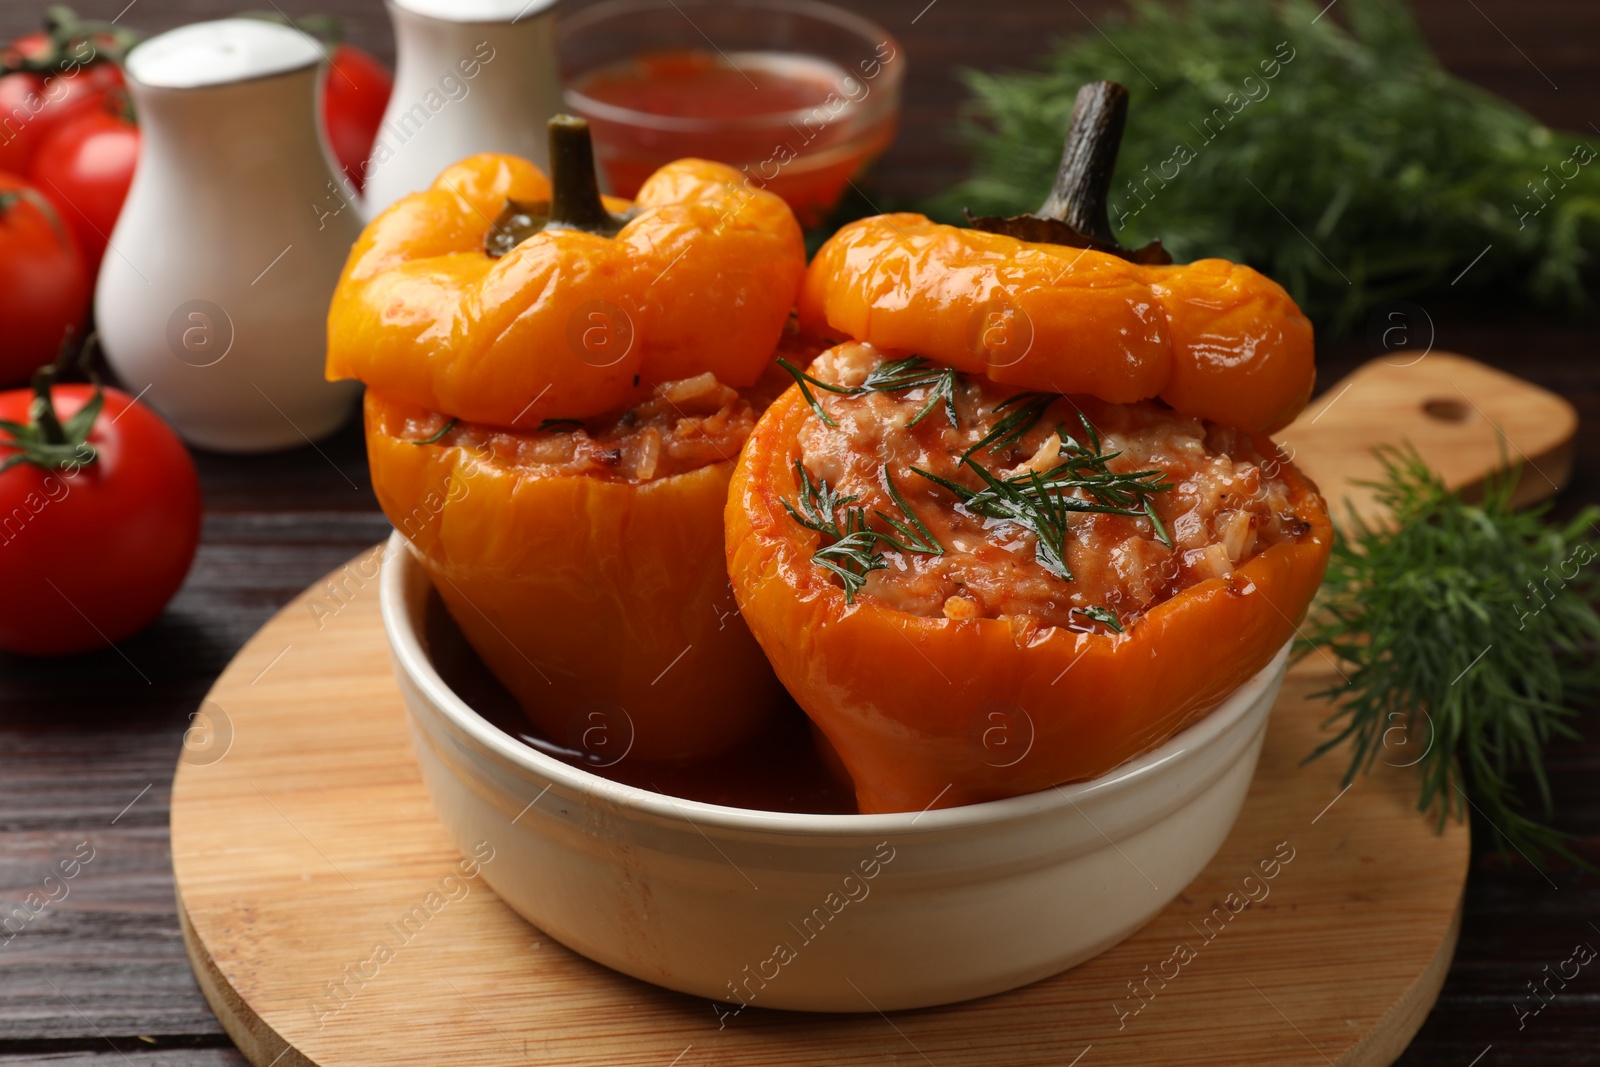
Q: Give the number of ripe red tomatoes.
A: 5